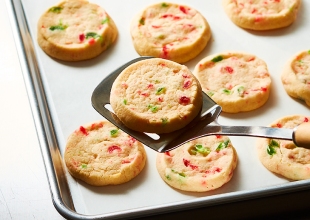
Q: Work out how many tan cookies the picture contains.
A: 9